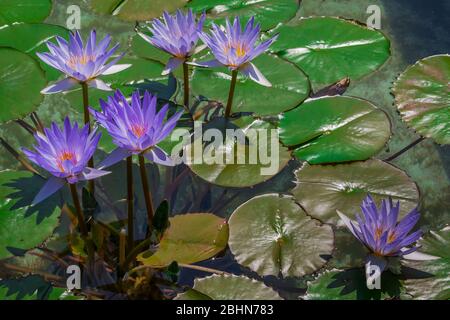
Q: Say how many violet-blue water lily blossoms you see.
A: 6